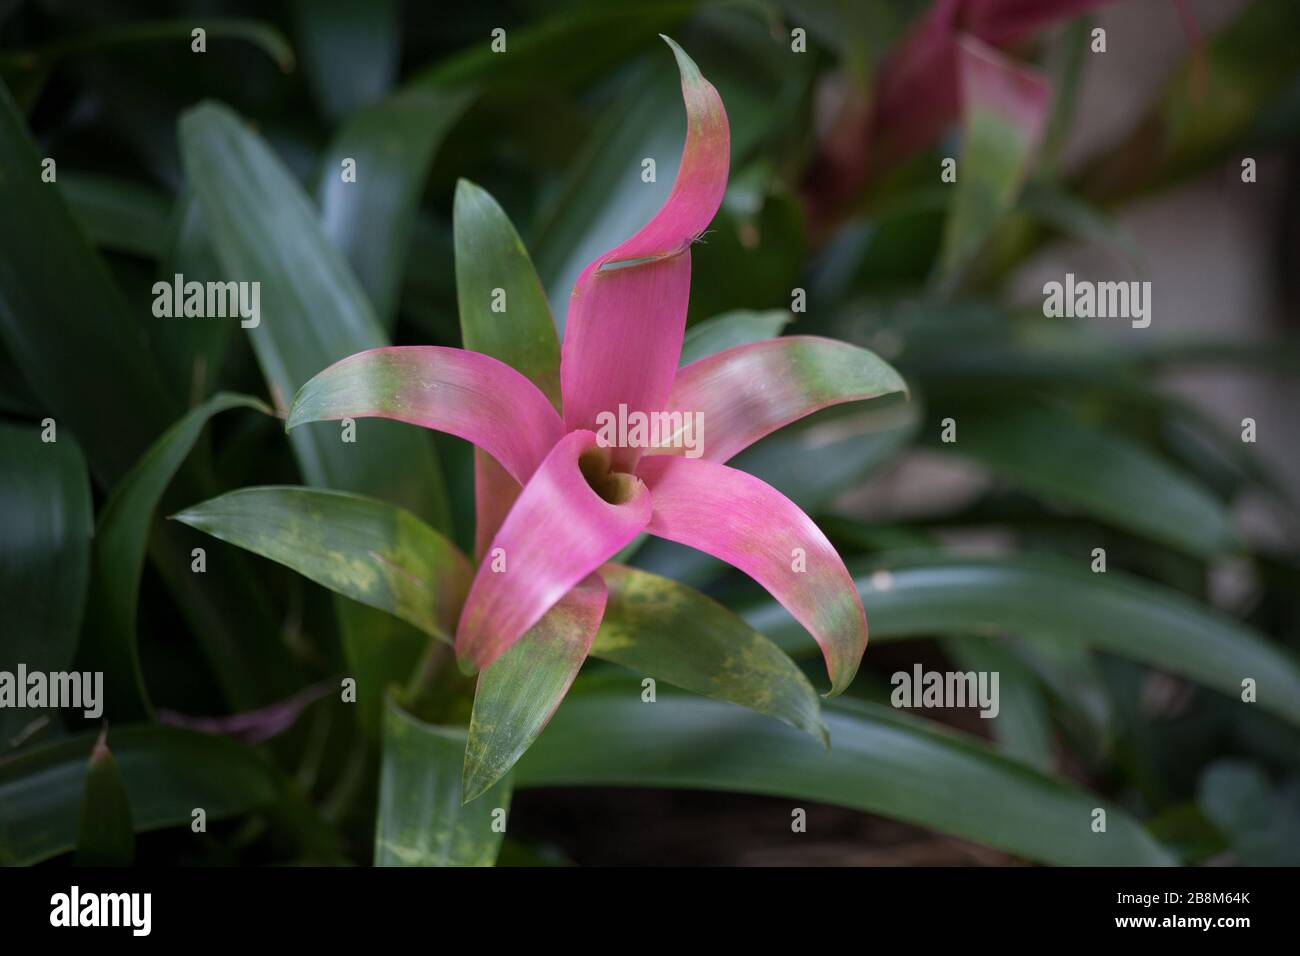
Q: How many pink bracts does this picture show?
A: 5